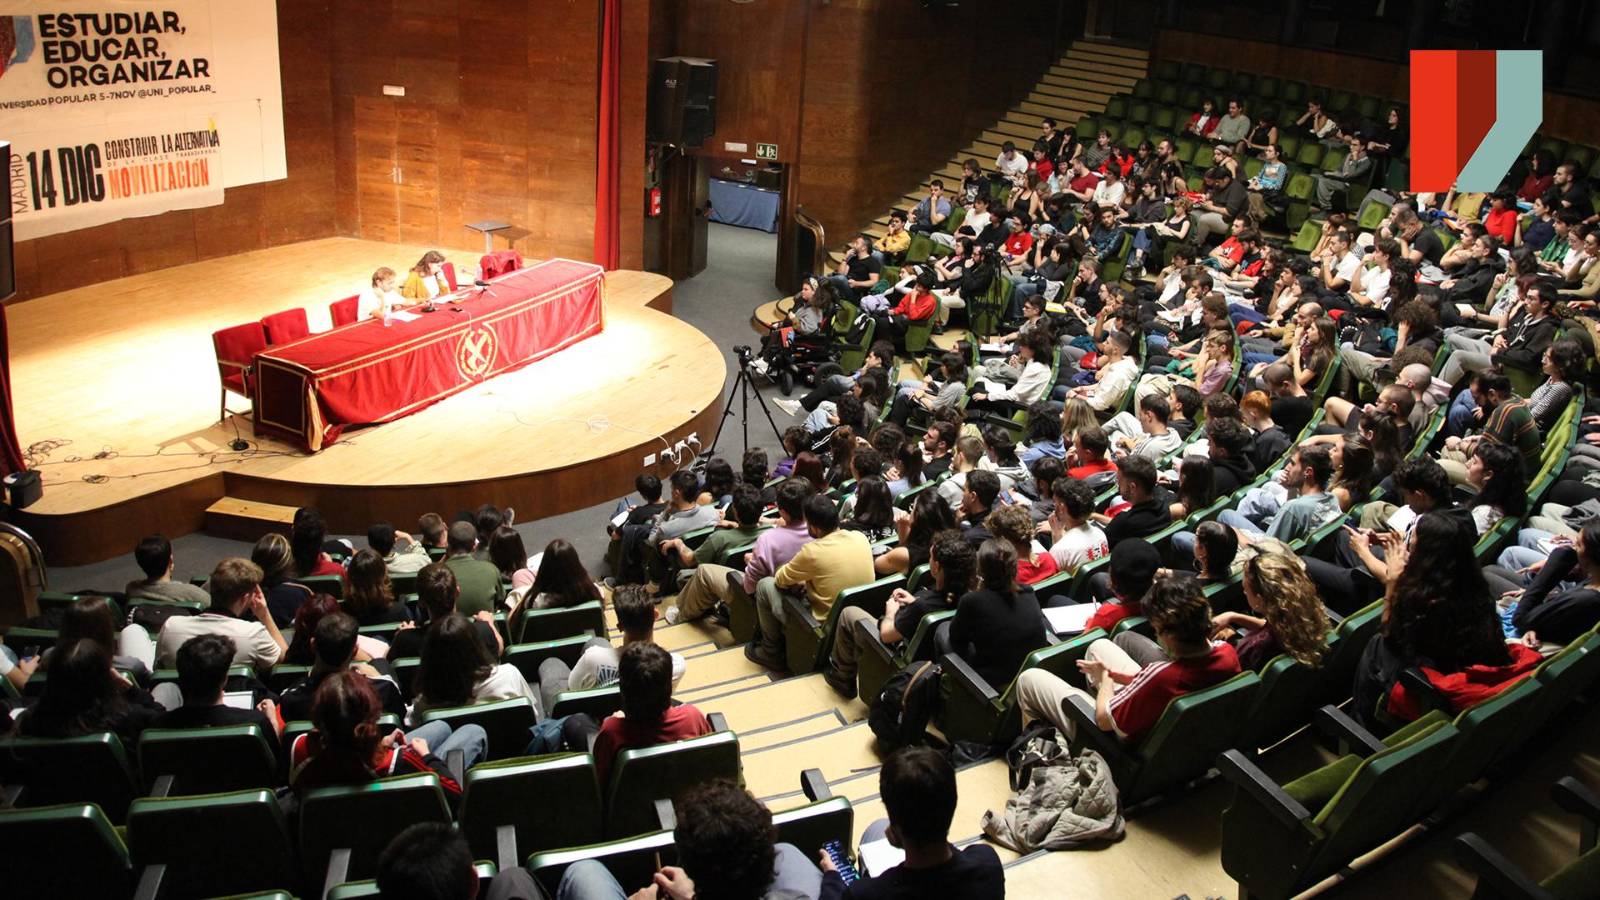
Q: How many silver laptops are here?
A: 0